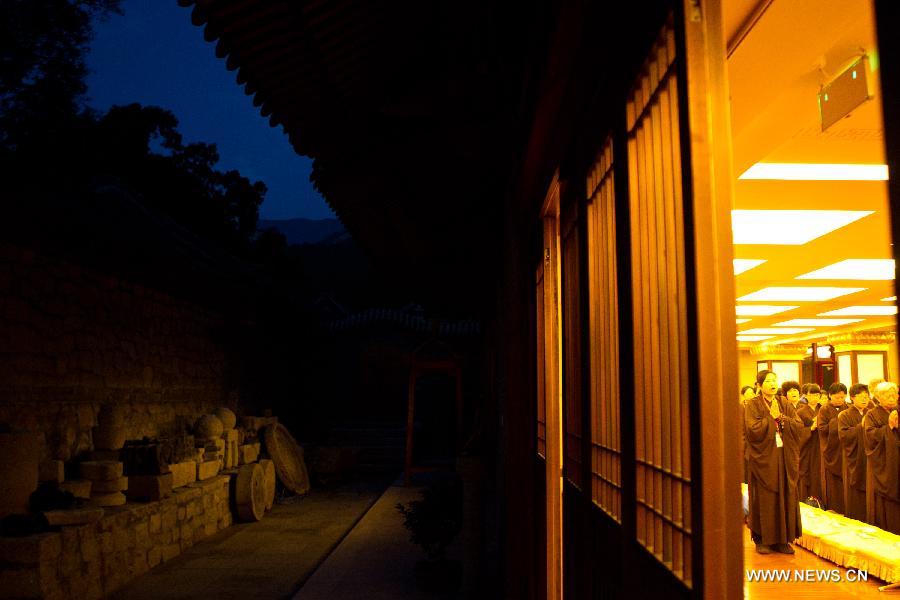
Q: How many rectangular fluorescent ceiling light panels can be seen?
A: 12